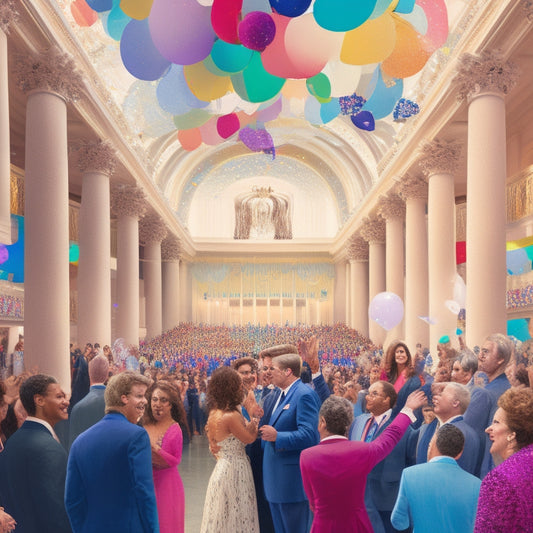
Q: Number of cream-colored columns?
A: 12